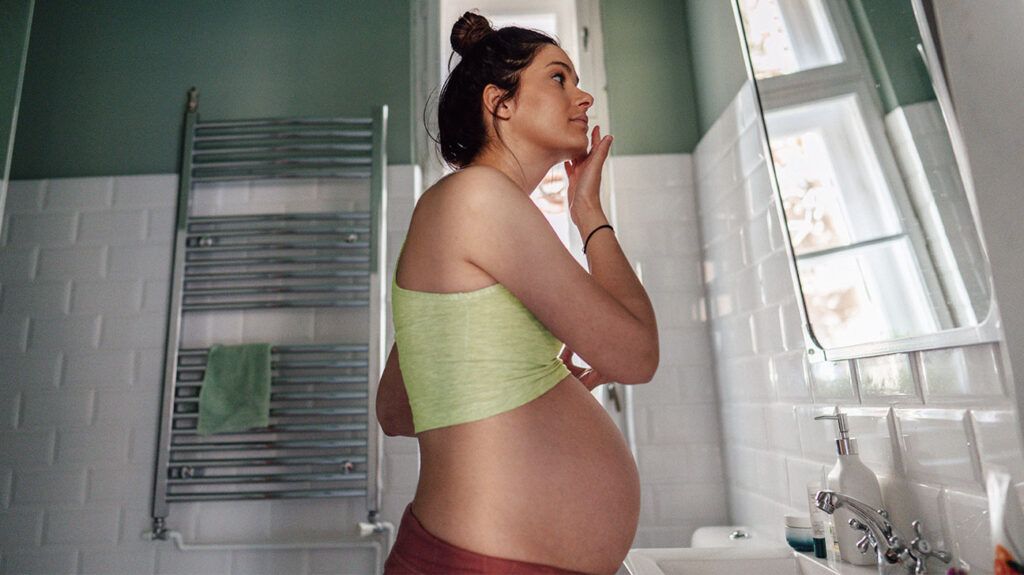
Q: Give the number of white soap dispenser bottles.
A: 1